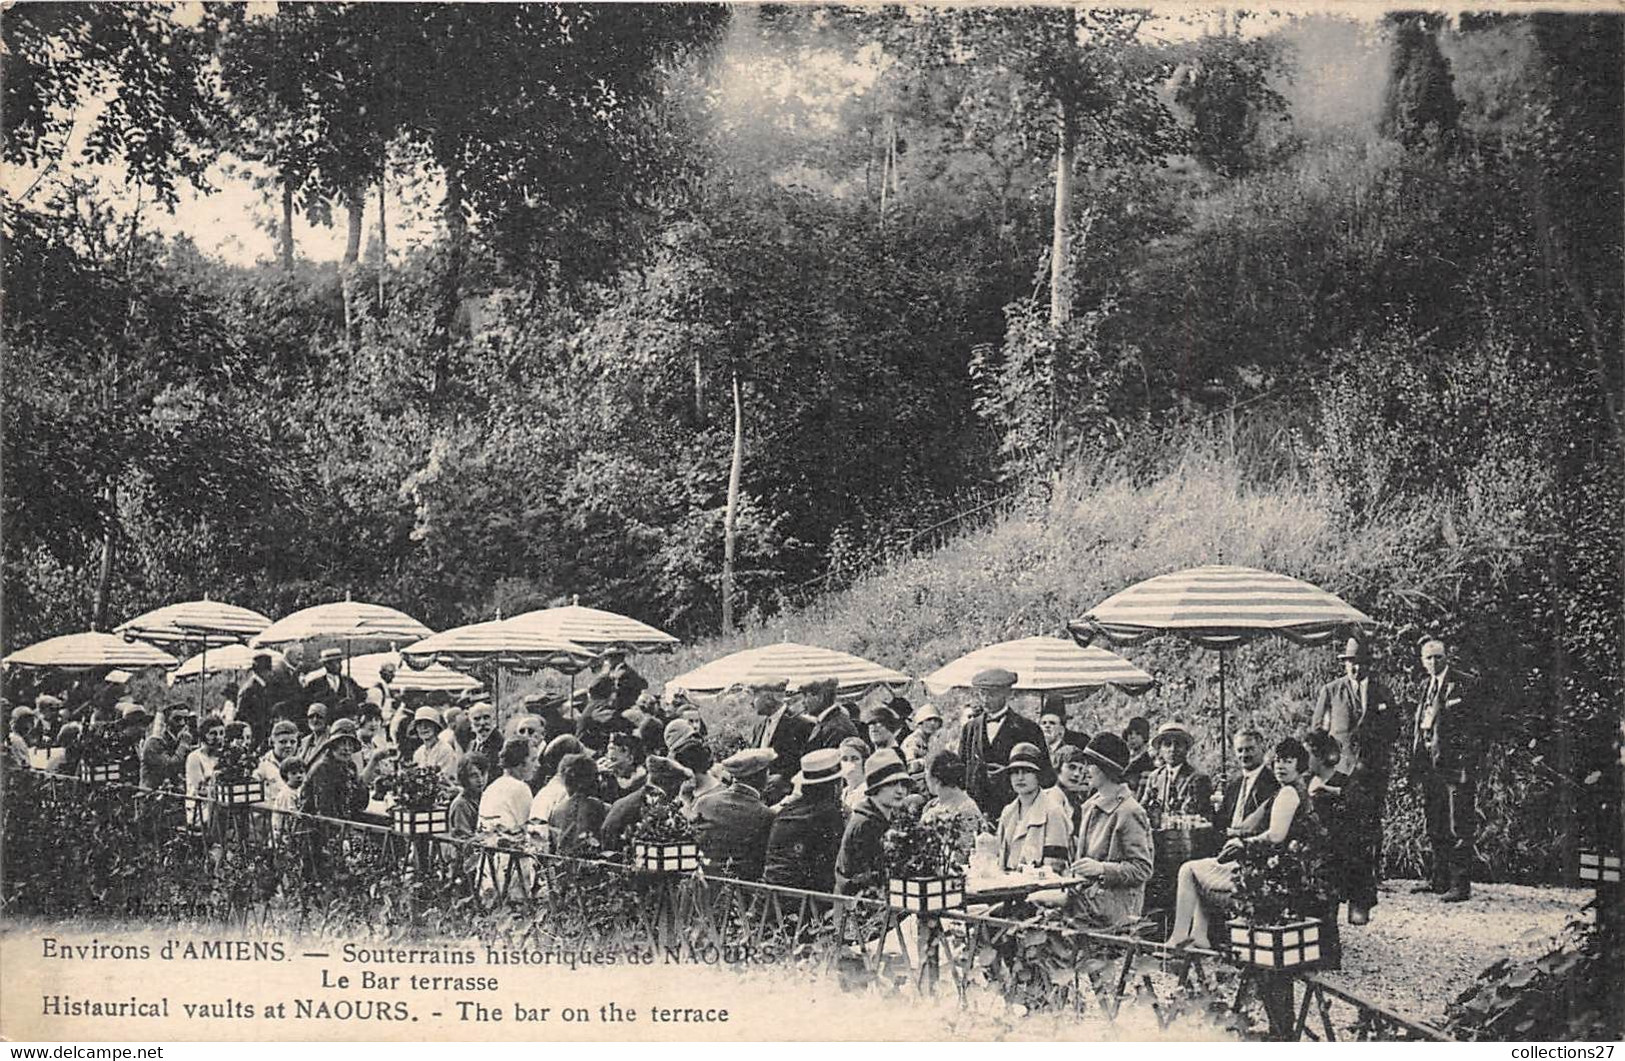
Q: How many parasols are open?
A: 10